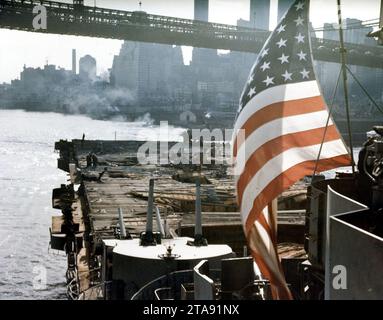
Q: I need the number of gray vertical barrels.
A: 4